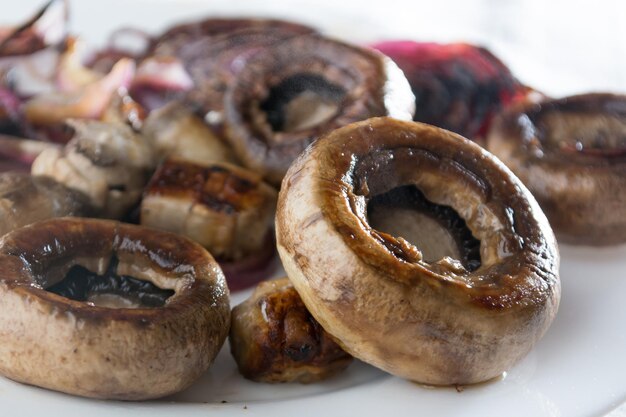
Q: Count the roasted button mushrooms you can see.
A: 4